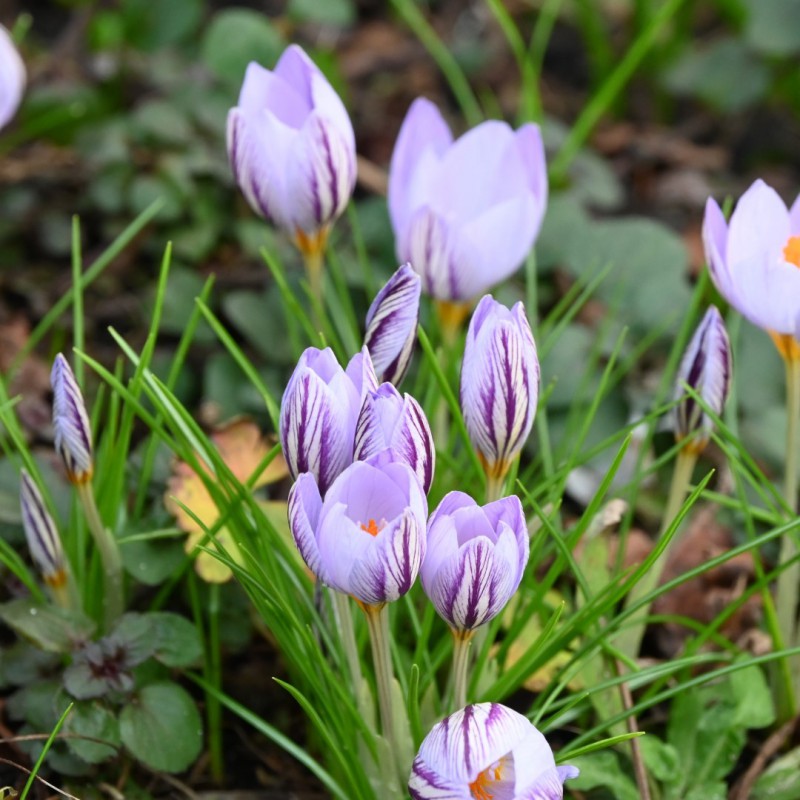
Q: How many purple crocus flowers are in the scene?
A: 14